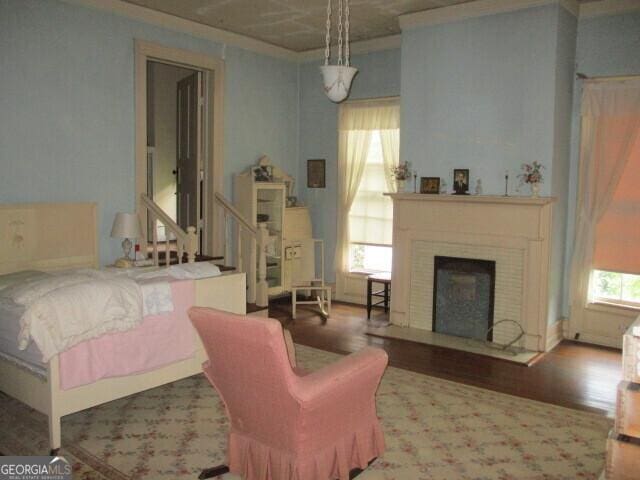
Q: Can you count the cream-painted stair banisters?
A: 2